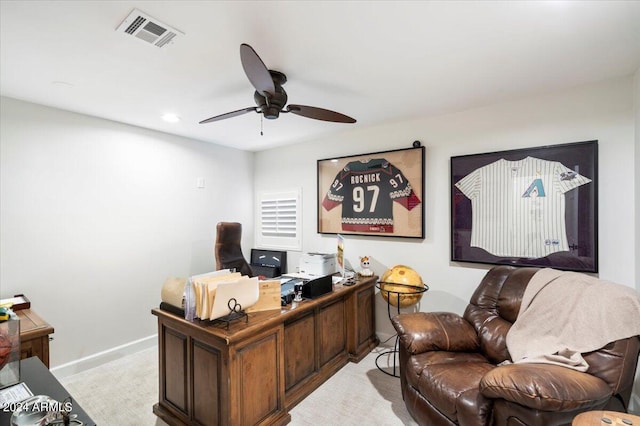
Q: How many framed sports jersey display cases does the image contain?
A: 2